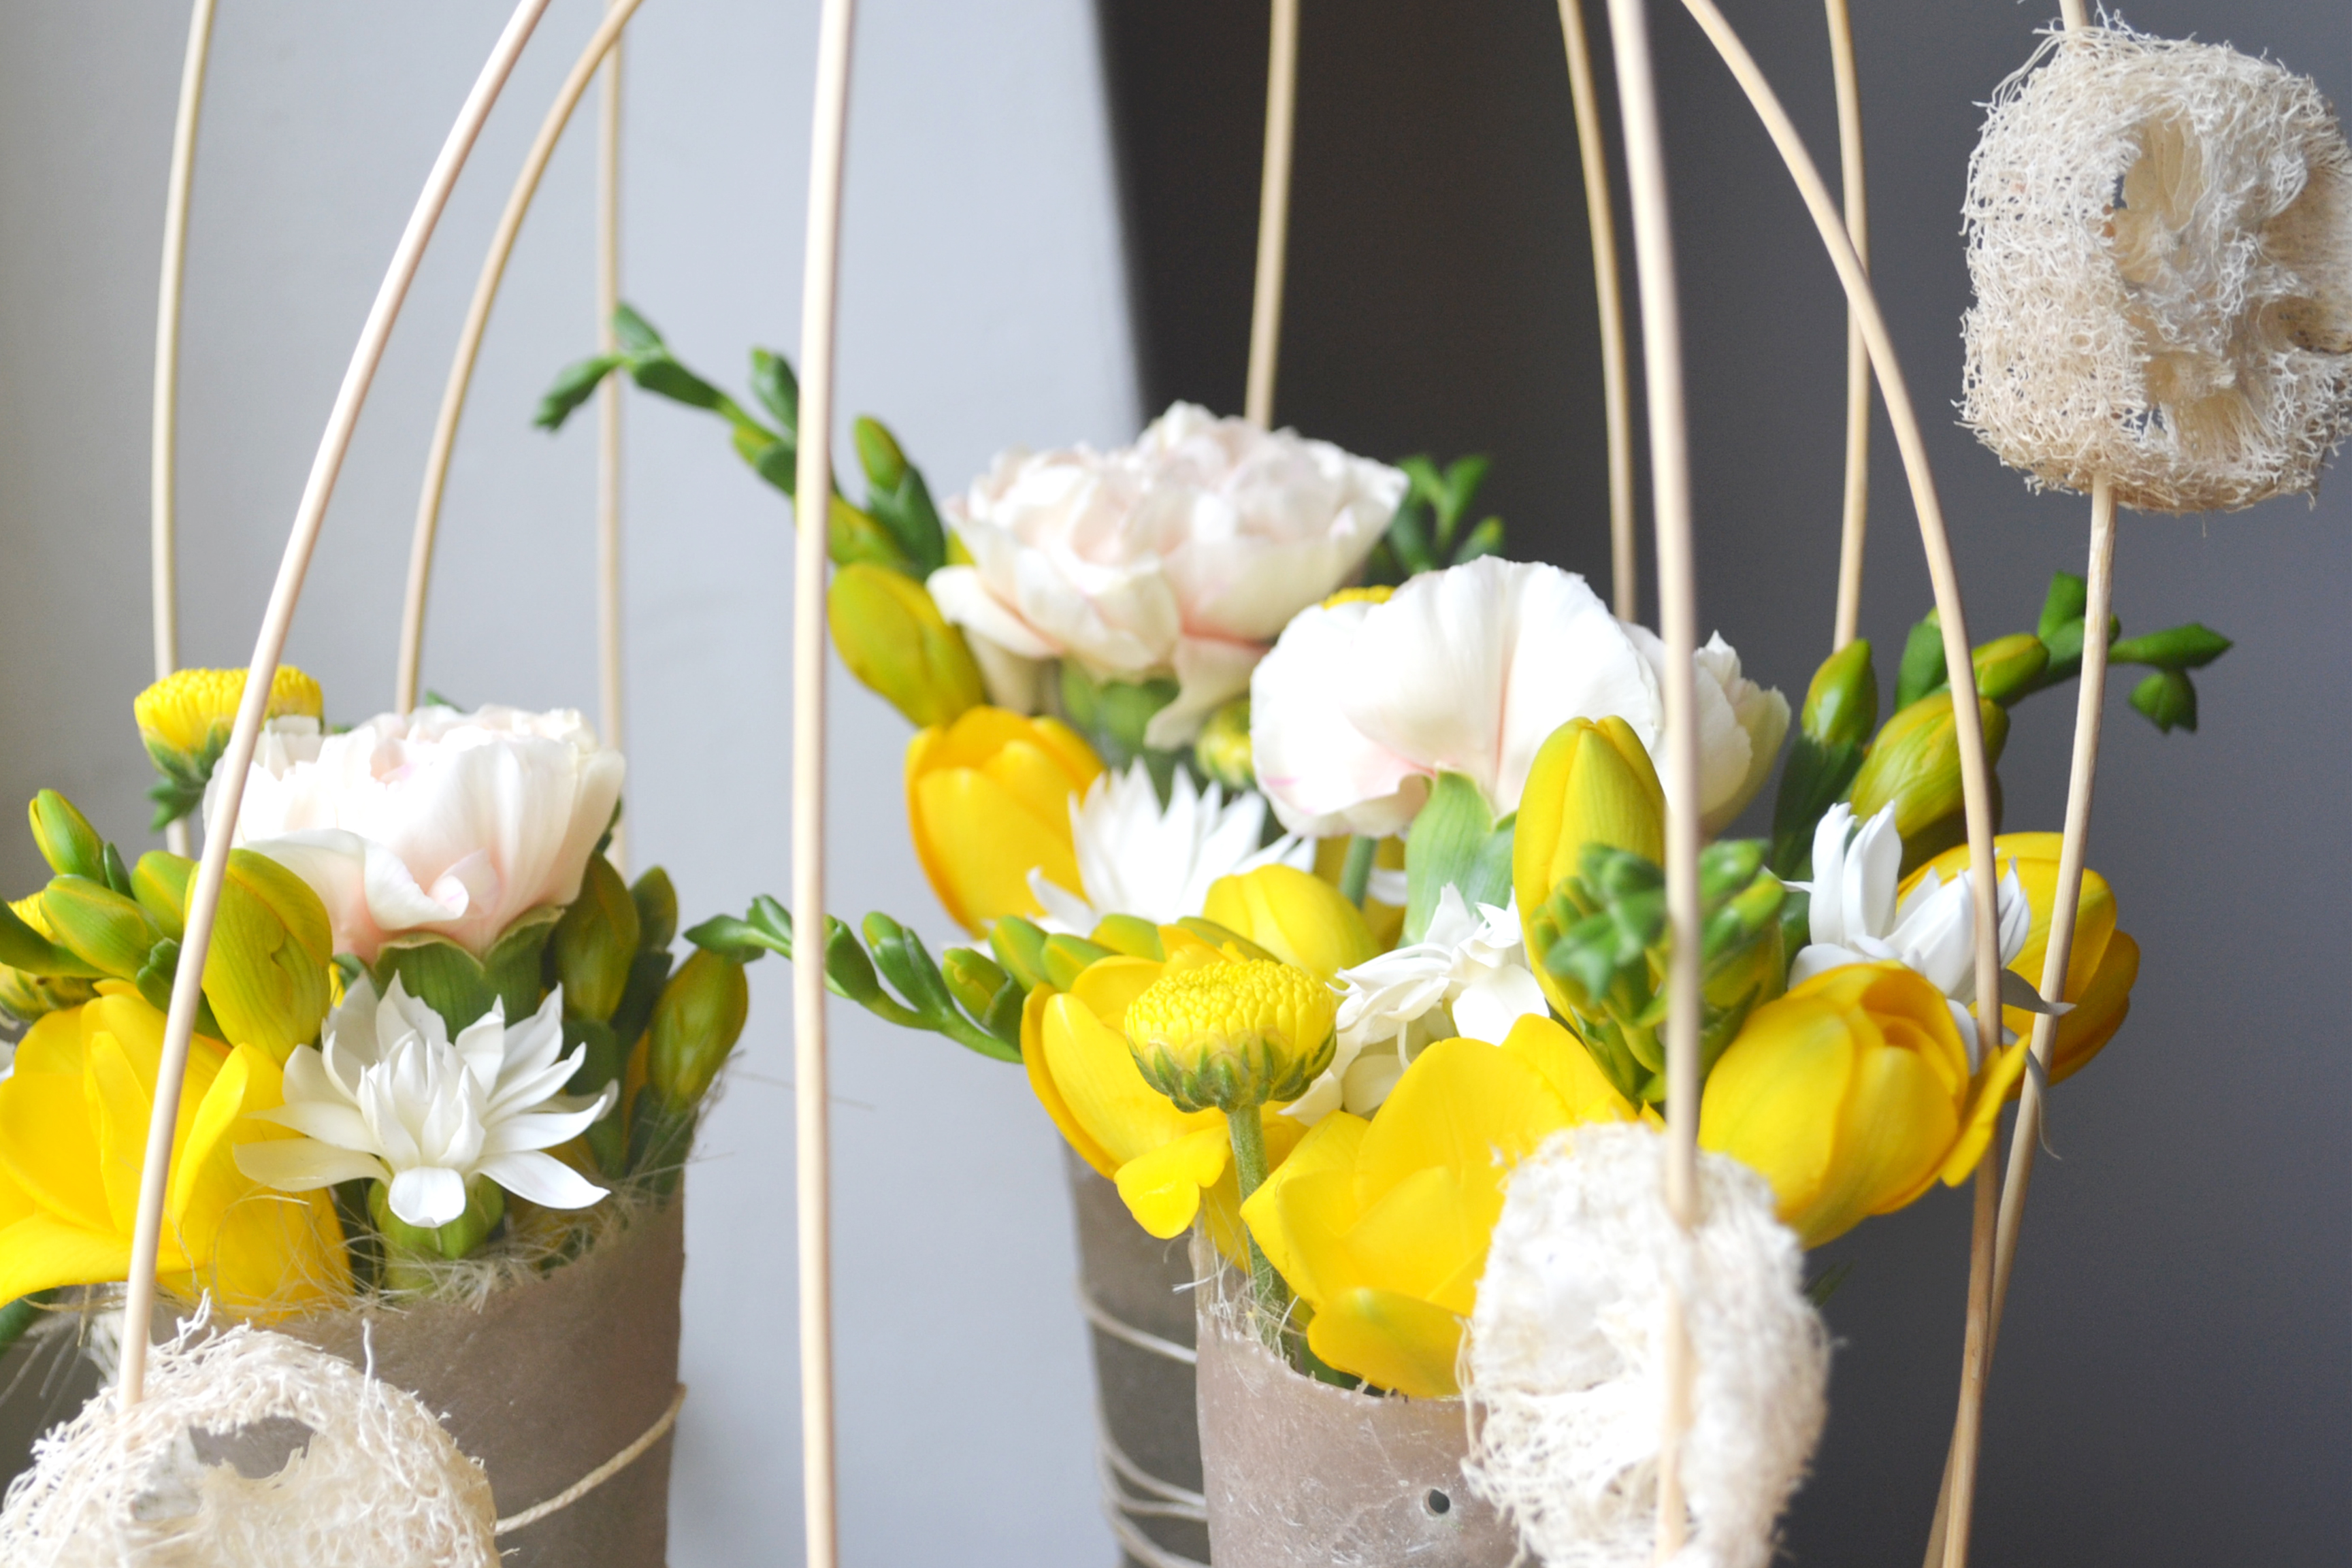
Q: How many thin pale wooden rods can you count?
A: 11